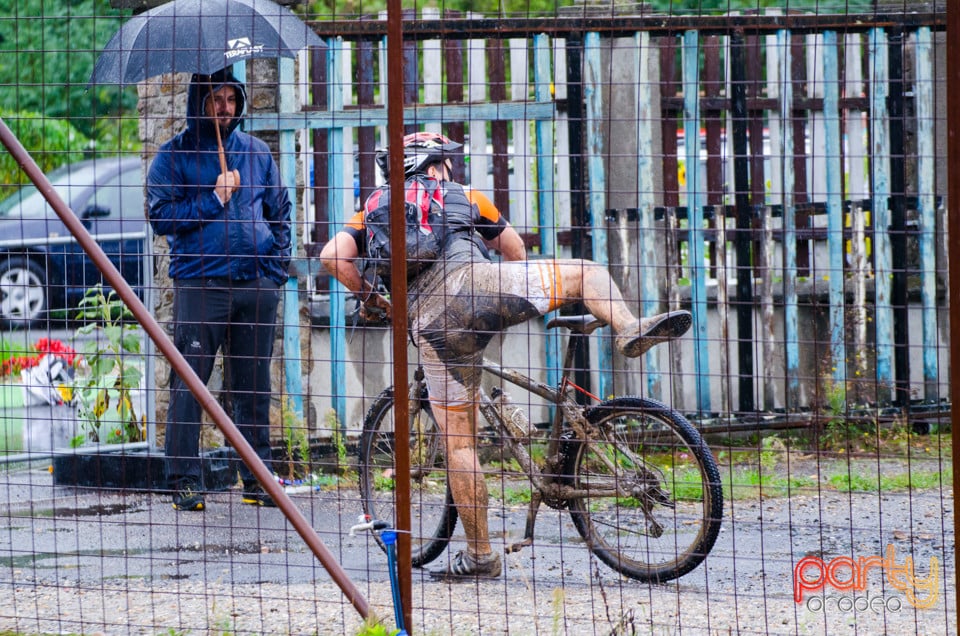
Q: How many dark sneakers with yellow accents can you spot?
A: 2